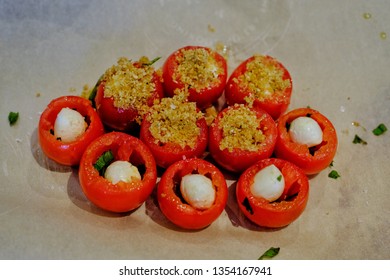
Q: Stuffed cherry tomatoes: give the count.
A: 10